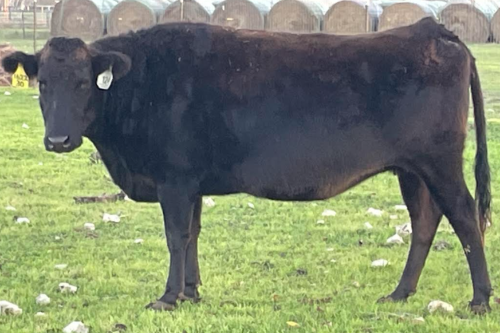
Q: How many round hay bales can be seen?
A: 9